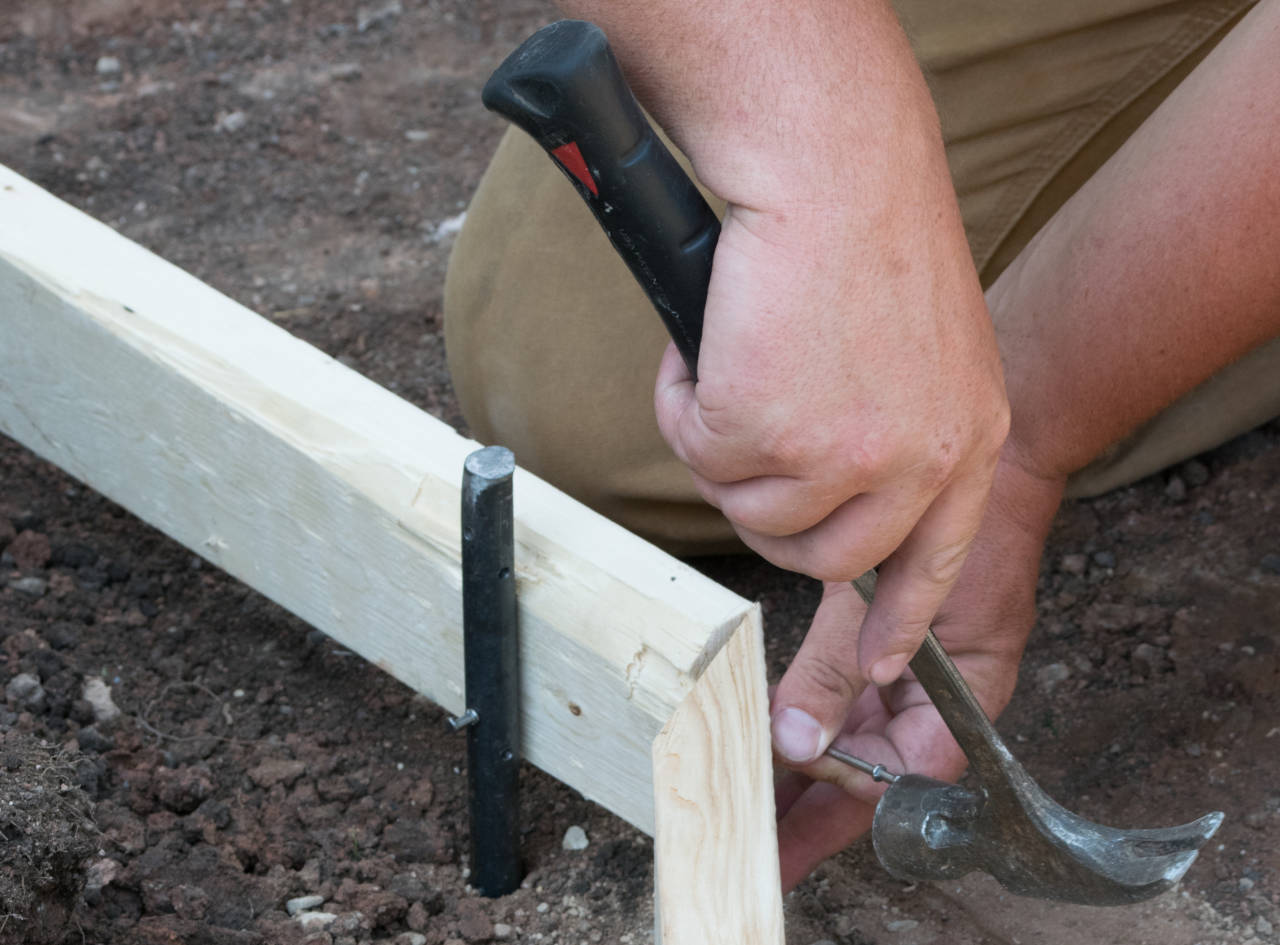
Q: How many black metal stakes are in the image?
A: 1